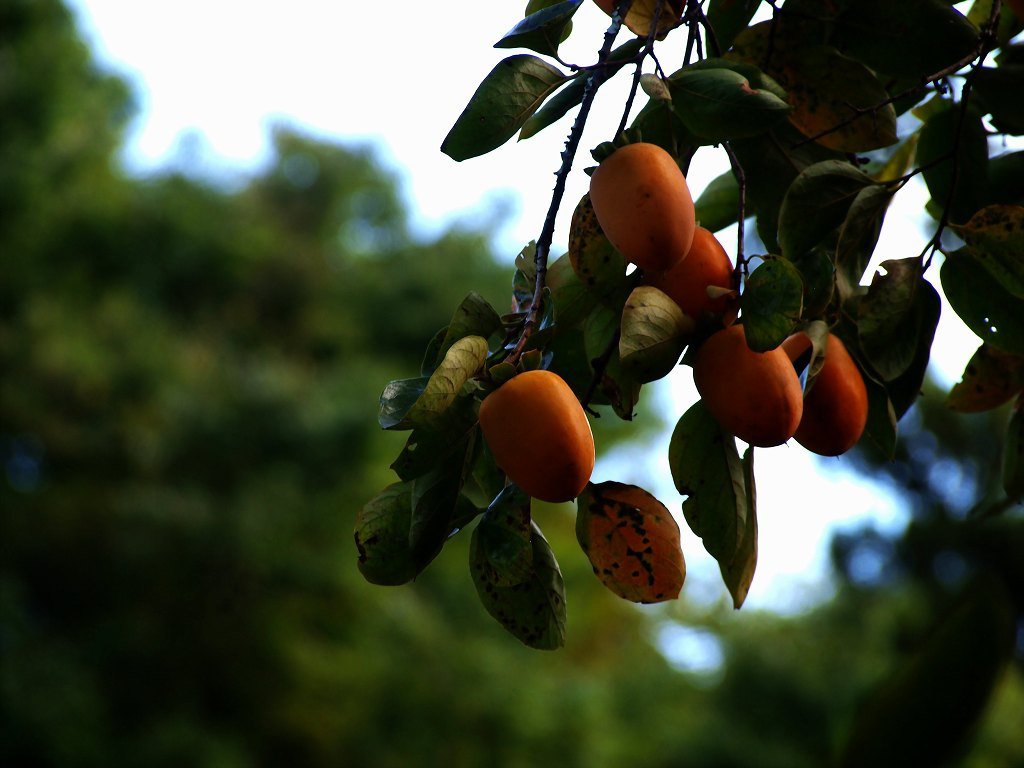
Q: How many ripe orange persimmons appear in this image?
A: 5